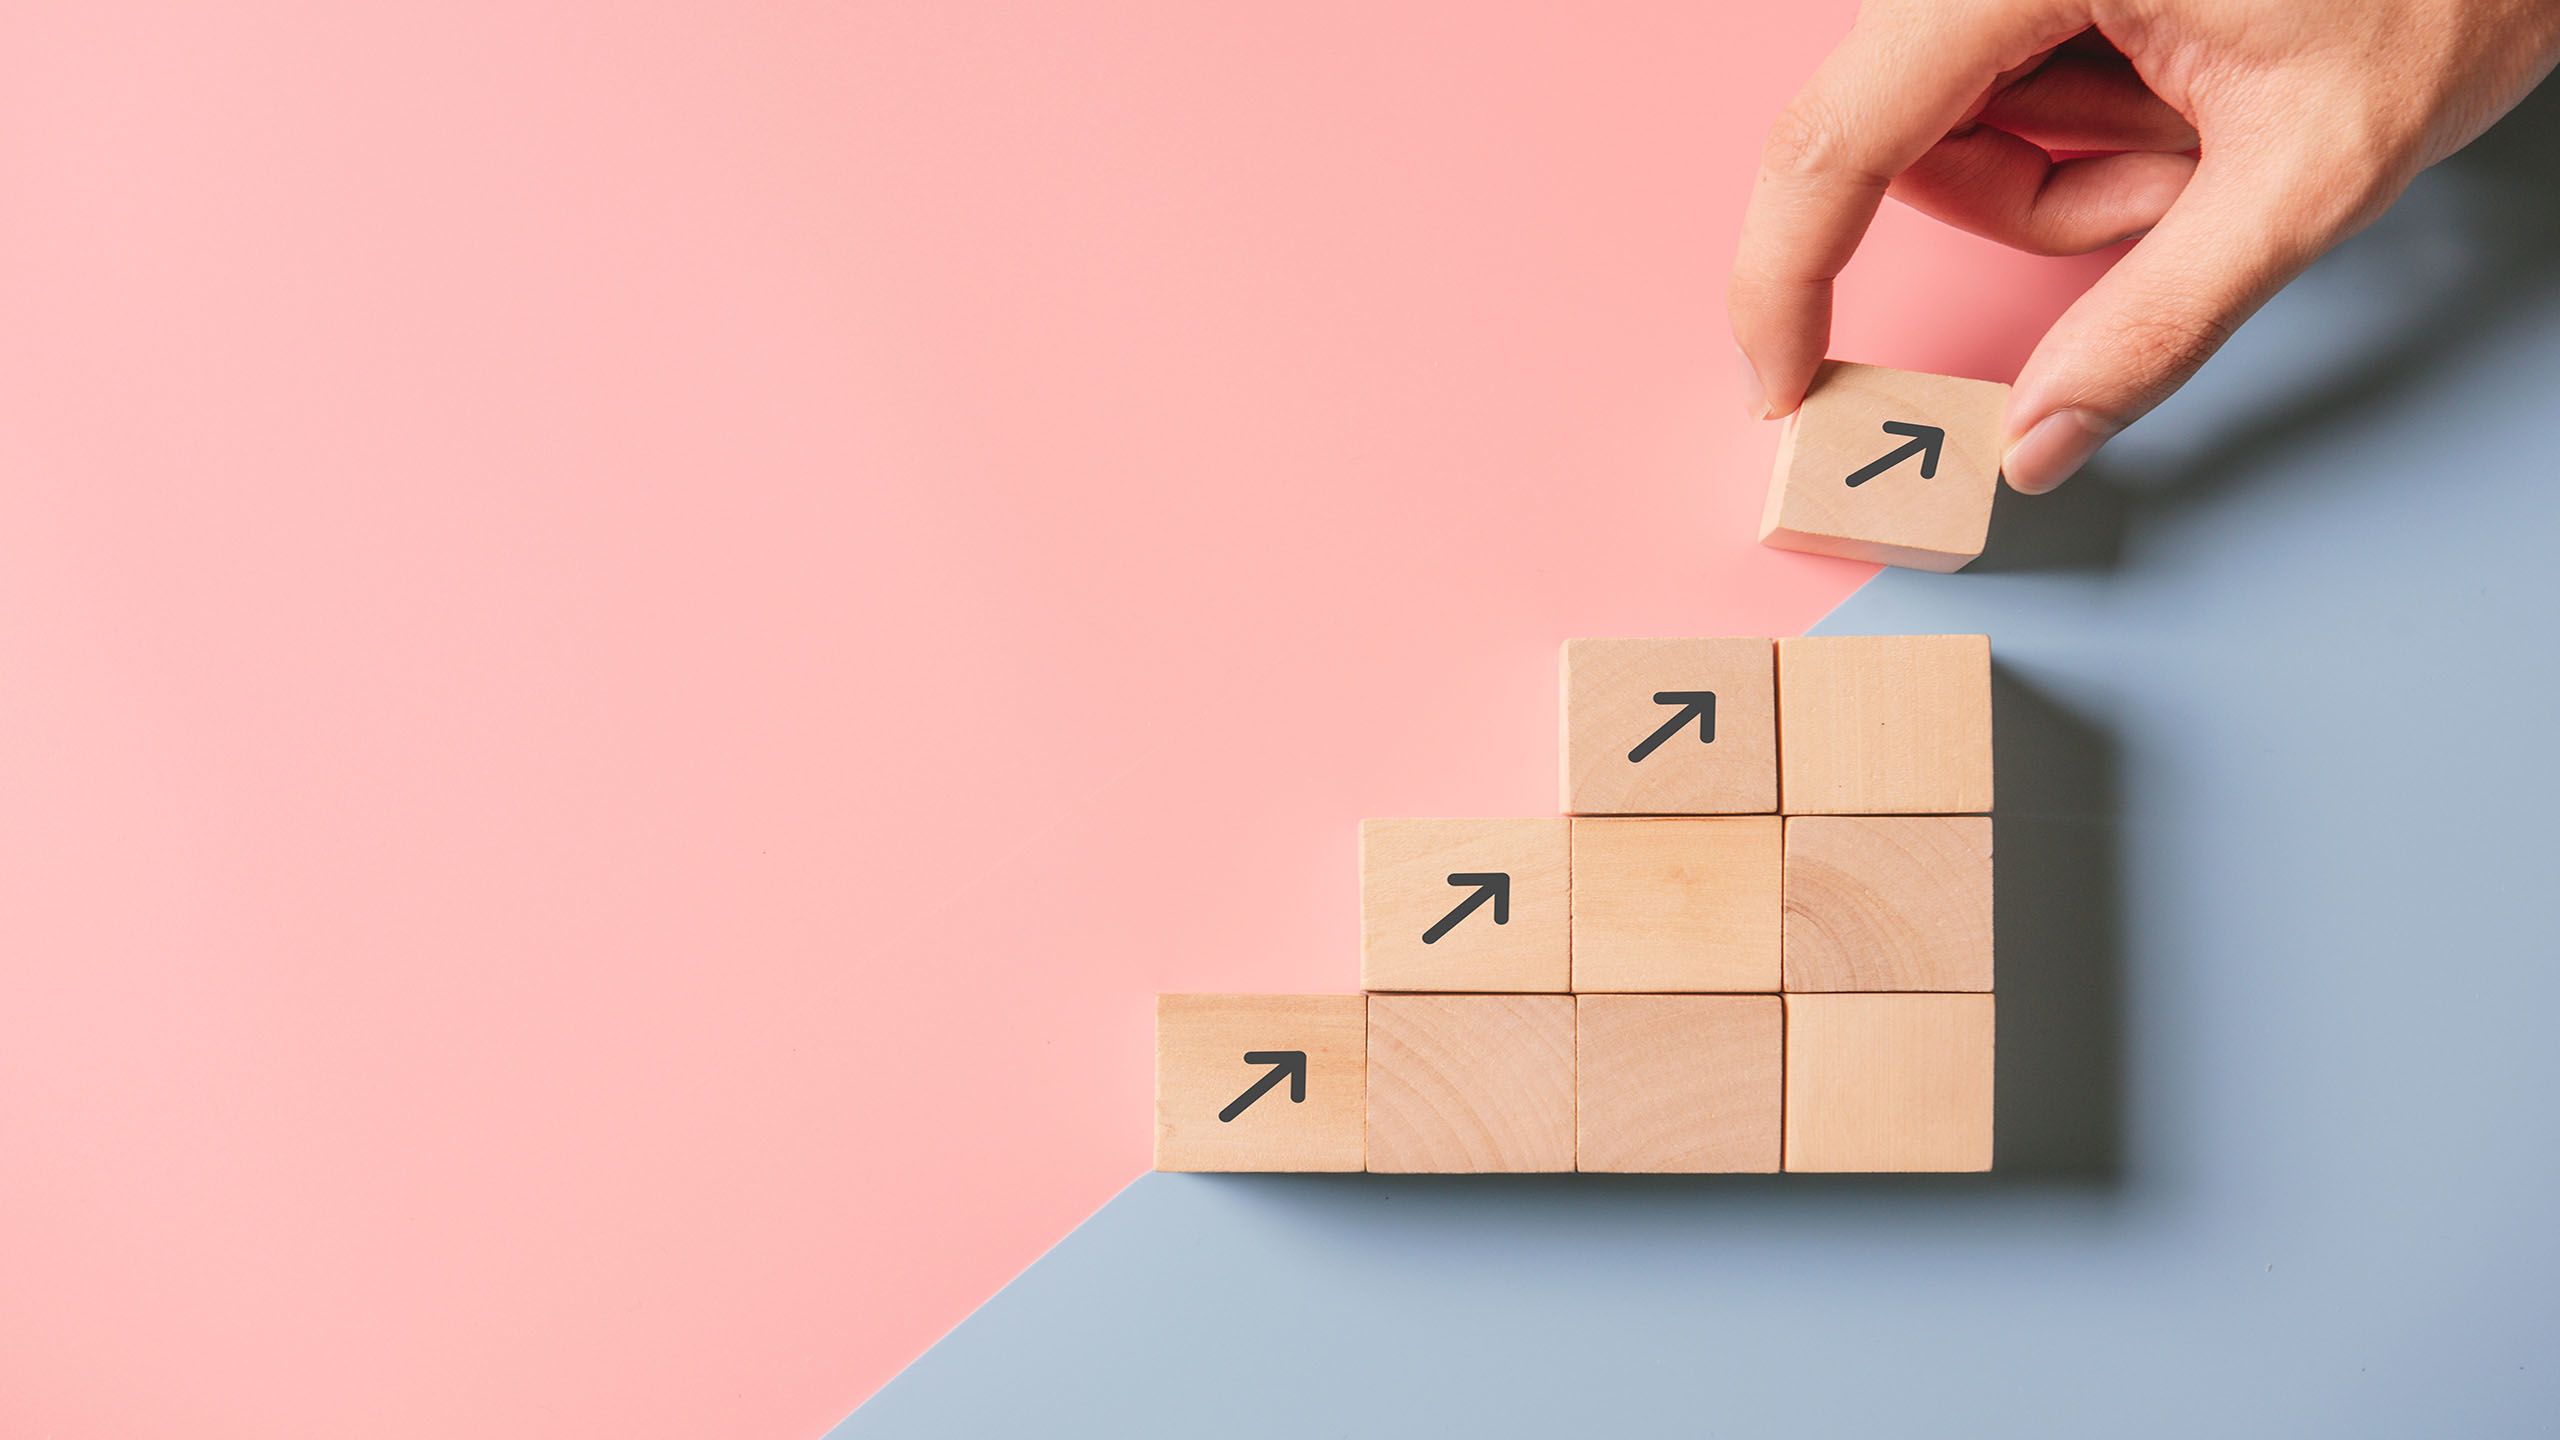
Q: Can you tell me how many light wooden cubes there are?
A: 10